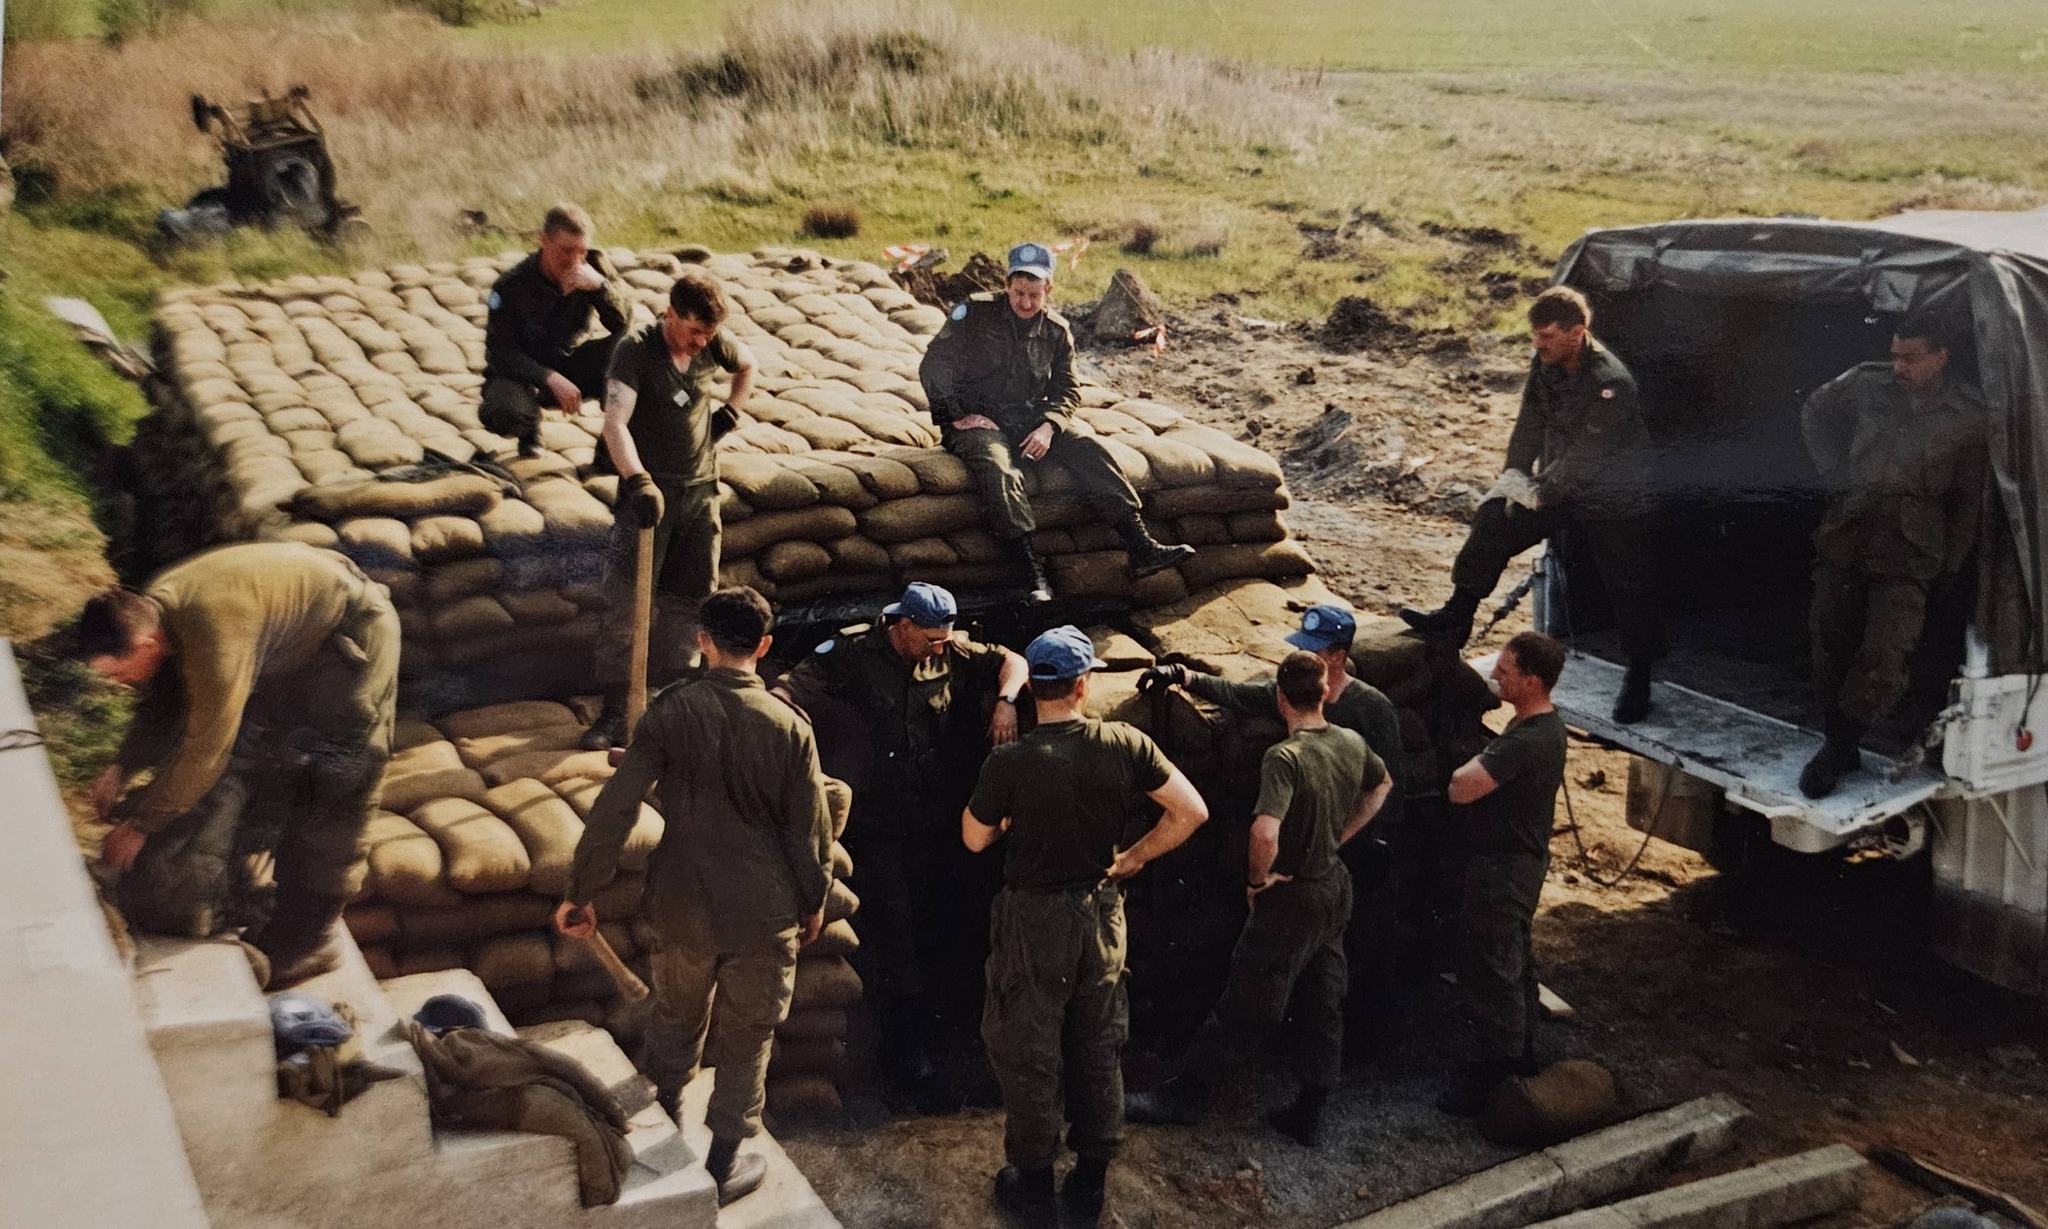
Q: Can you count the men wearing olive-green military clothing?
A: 12